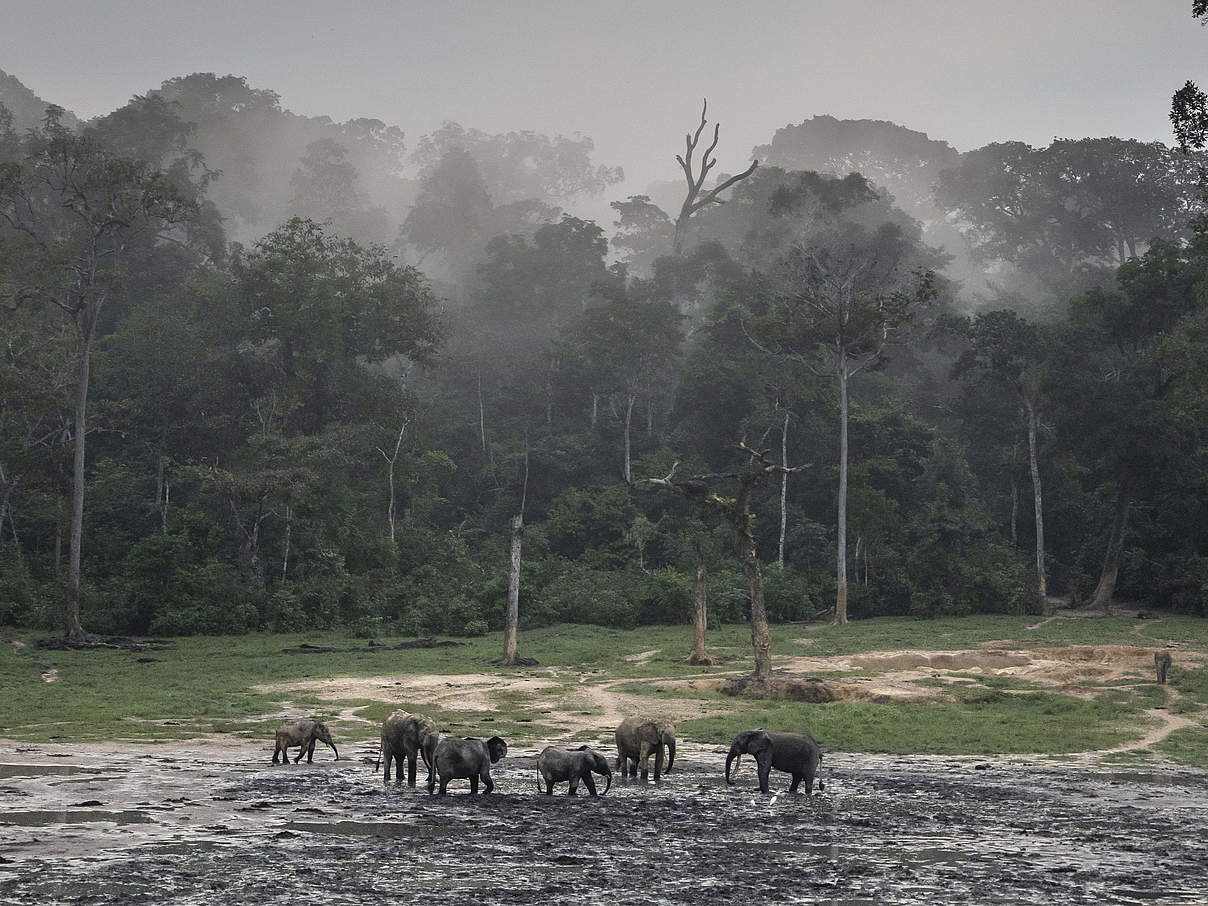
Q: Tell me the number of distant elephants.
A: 1